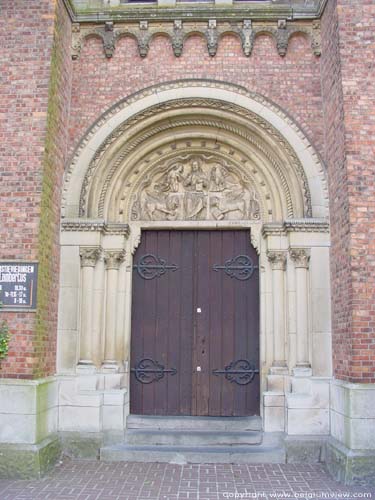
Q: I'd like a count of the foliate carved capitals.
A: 4